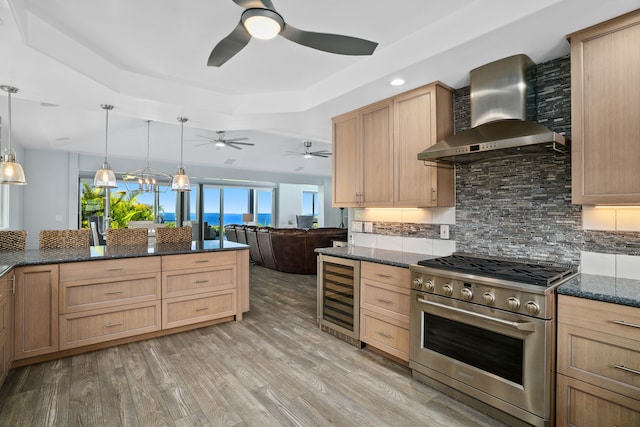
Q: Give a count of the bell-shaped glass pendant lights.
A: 3